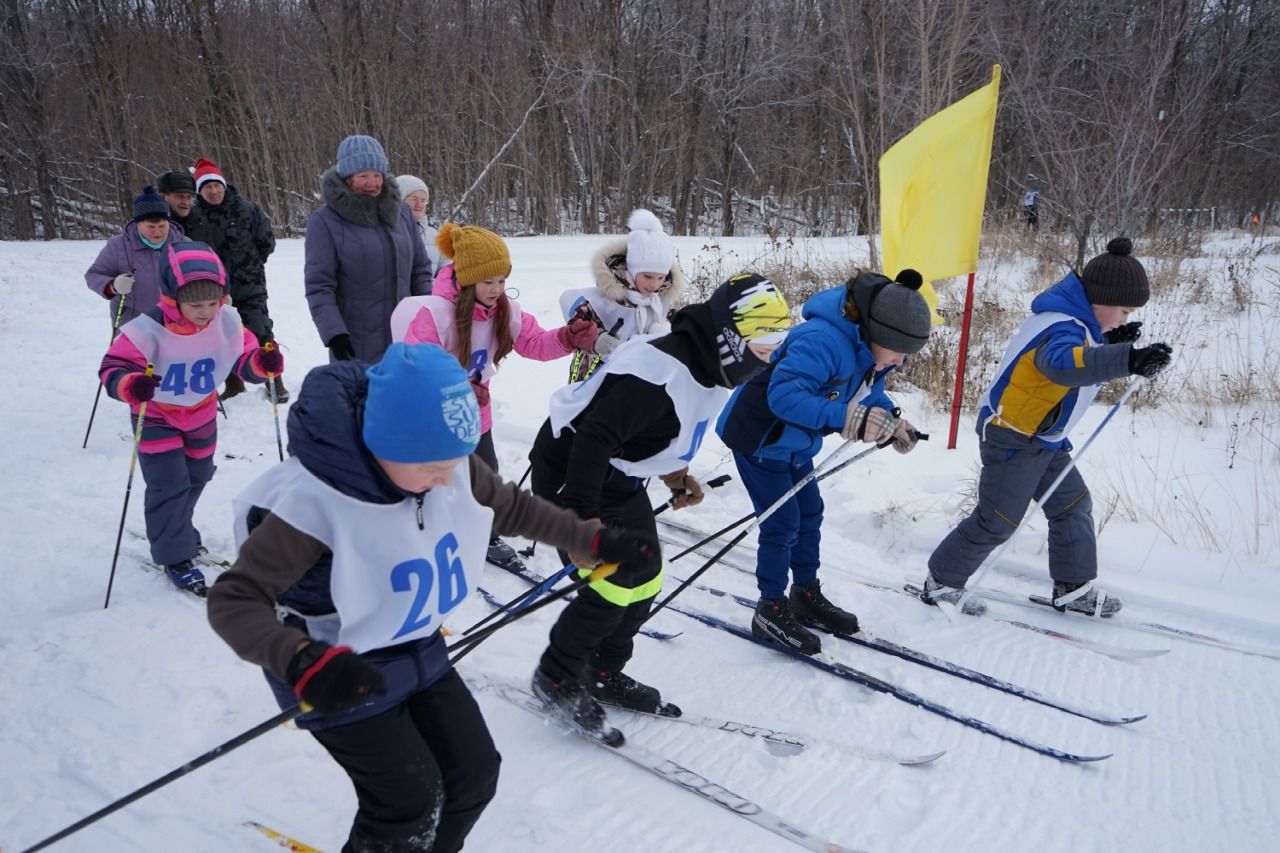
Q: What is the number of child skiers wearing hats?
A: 7